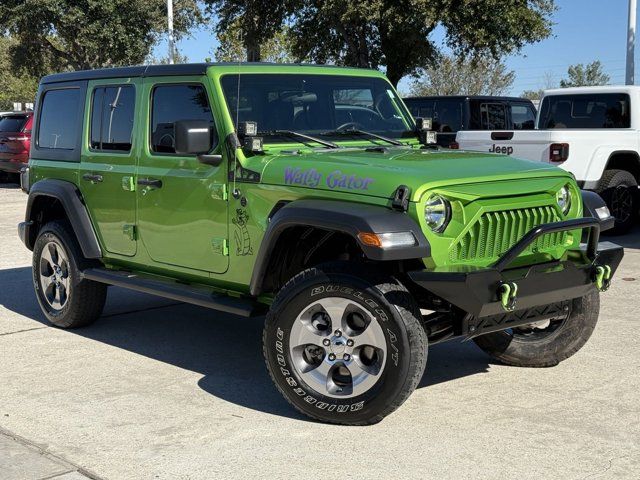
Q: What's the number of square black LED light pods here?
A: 4